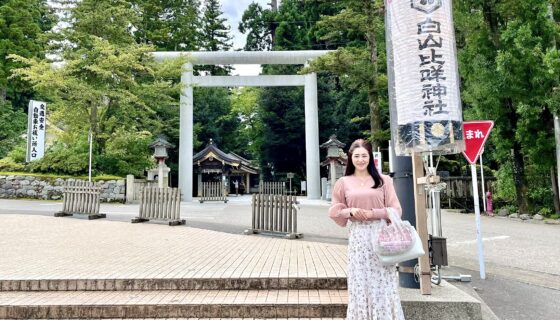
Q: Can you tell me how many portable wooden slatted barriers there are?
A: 5